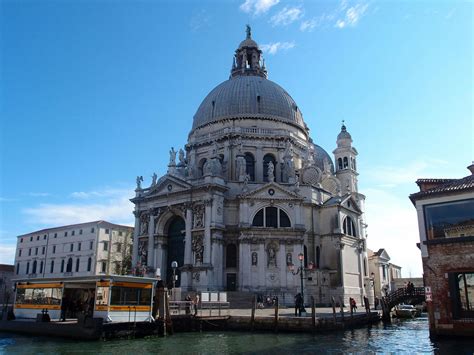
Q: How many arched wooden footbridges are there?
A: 1